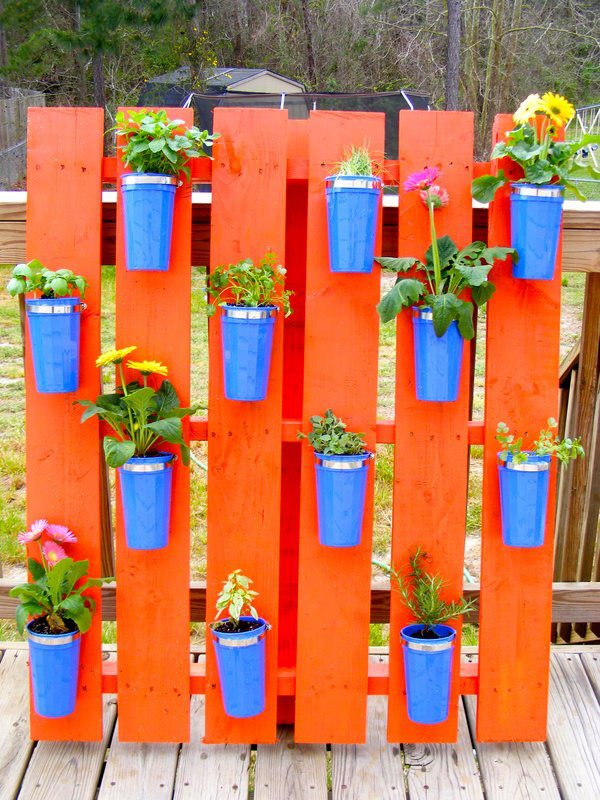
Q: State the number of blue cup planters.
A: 12